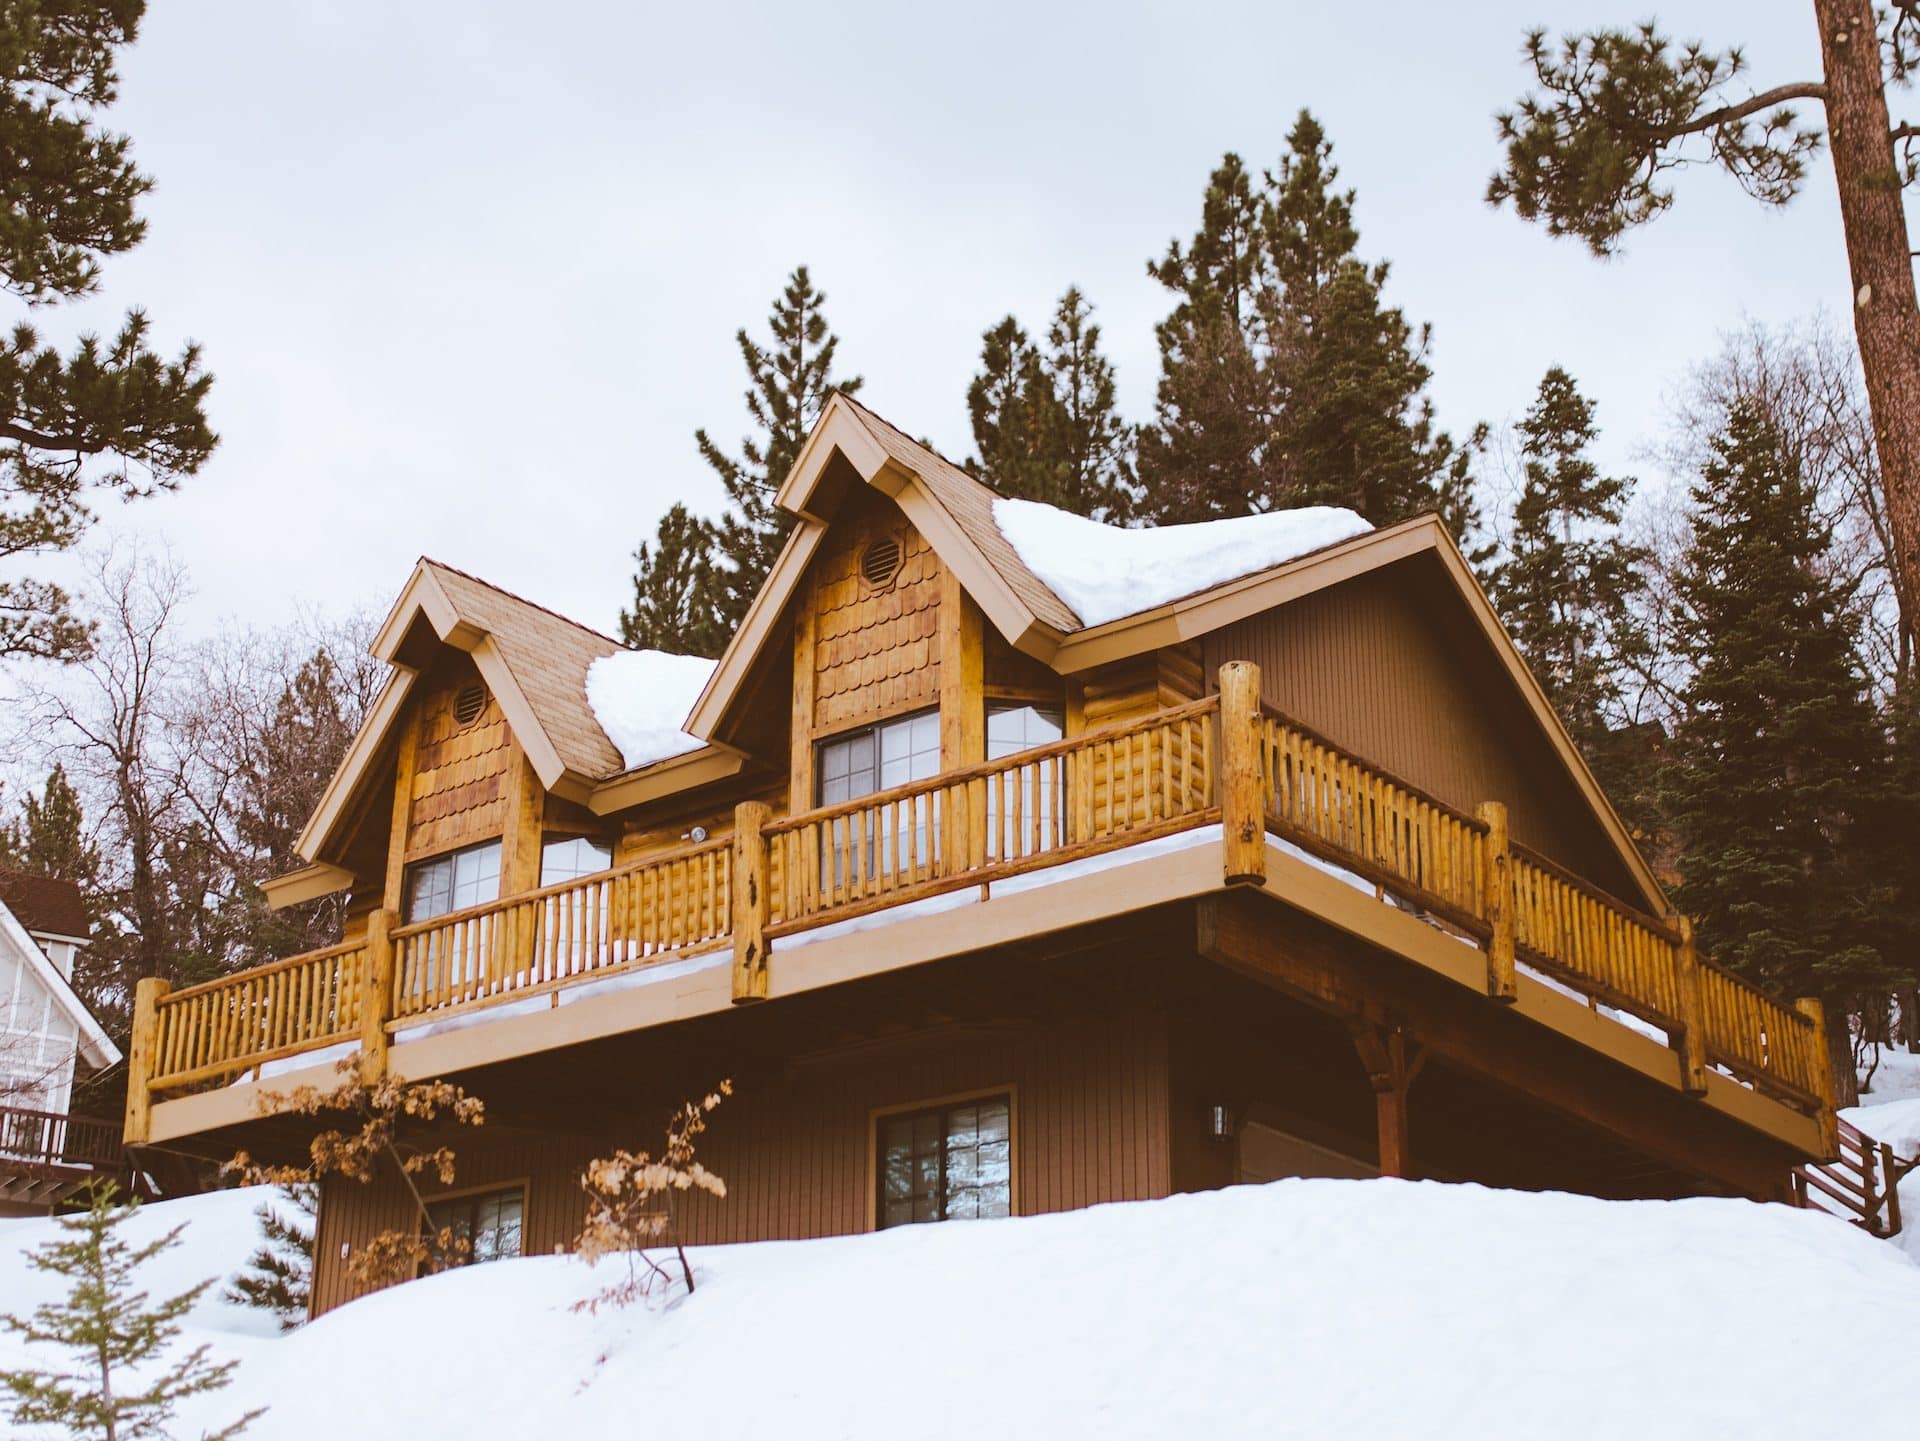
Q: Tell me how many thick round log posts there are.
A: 7